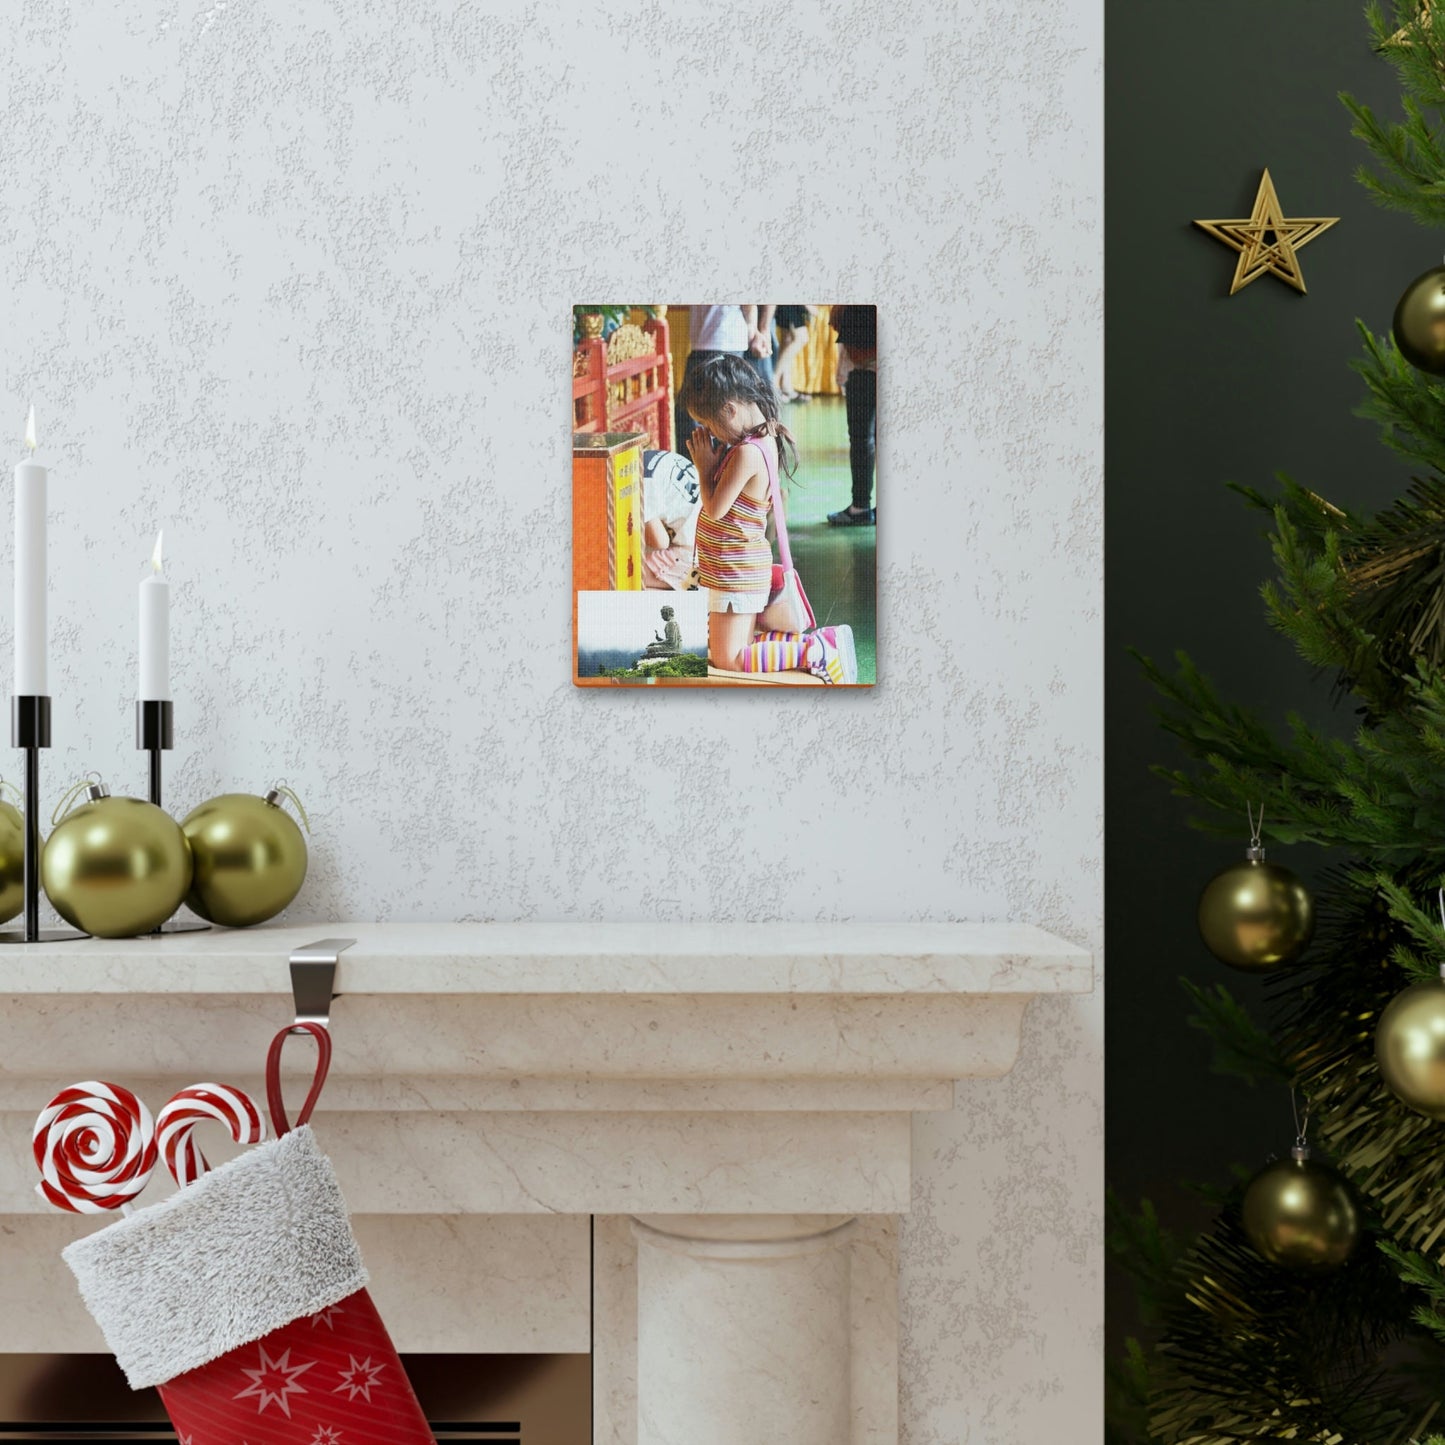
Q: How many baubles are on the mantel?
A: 3